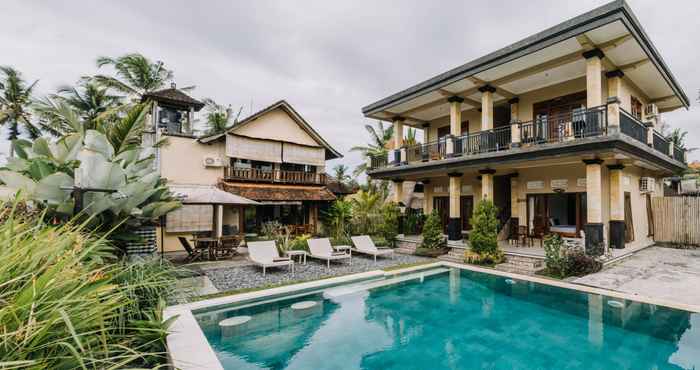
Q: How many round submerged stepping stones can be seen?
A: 2